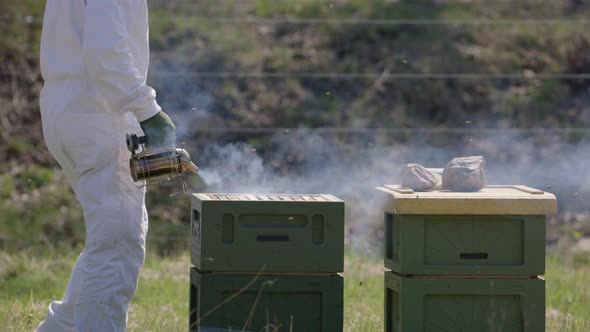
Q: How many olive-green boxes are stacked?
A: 4